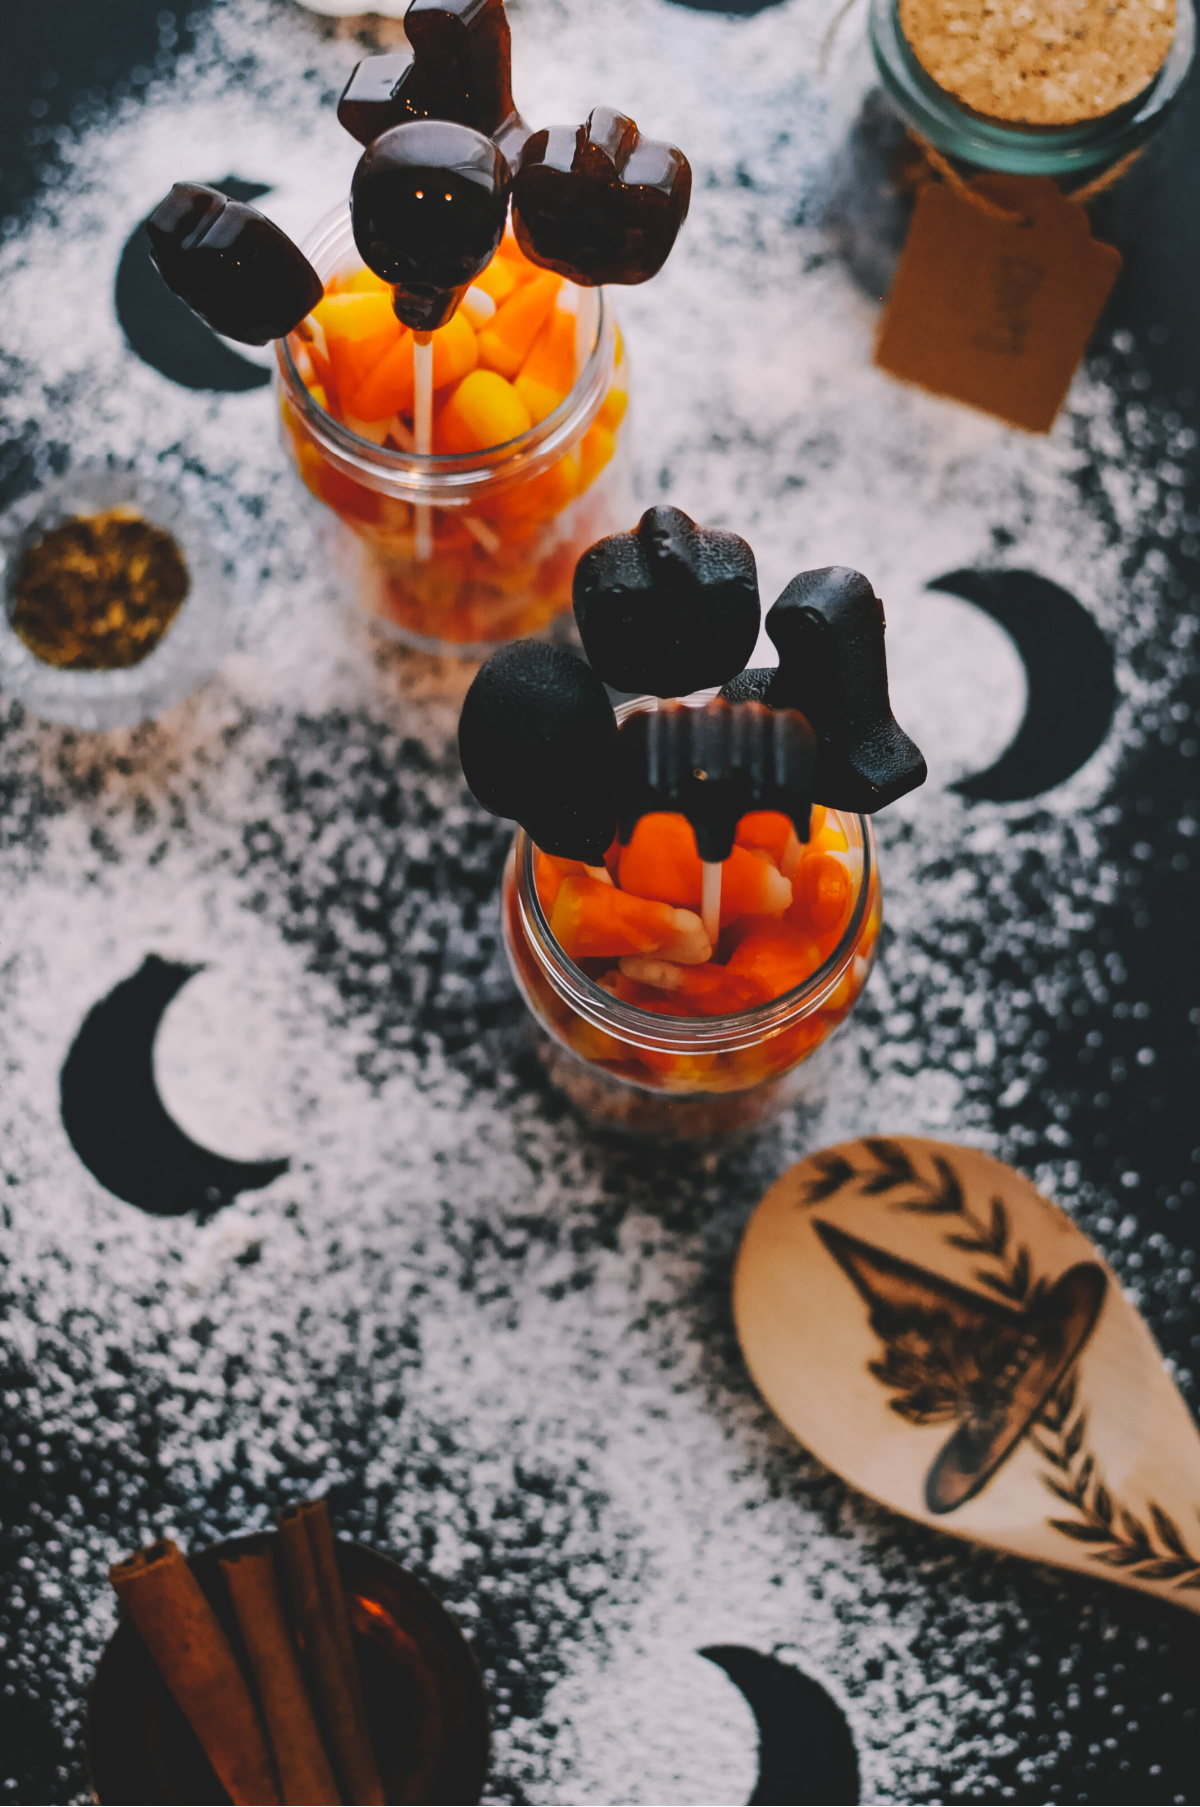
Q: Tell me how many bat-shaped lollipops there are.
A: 1